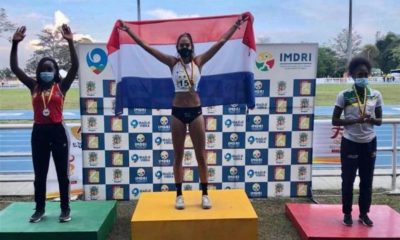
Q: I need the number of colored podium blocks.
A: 3